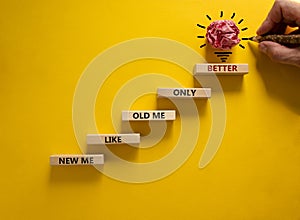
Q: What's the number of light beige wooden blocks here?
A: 5